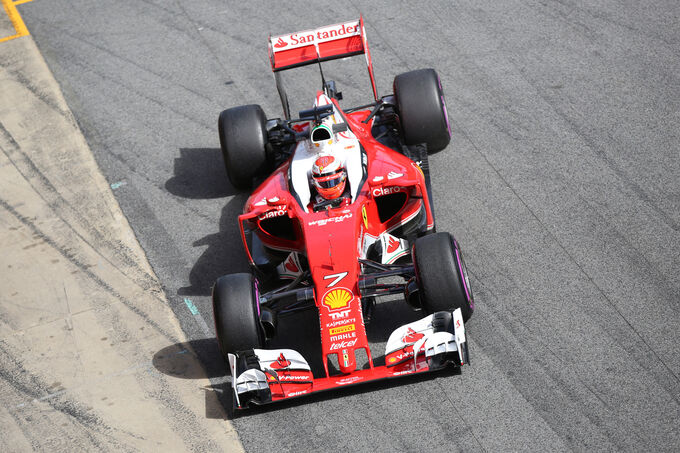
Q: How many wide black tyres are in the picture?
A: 4